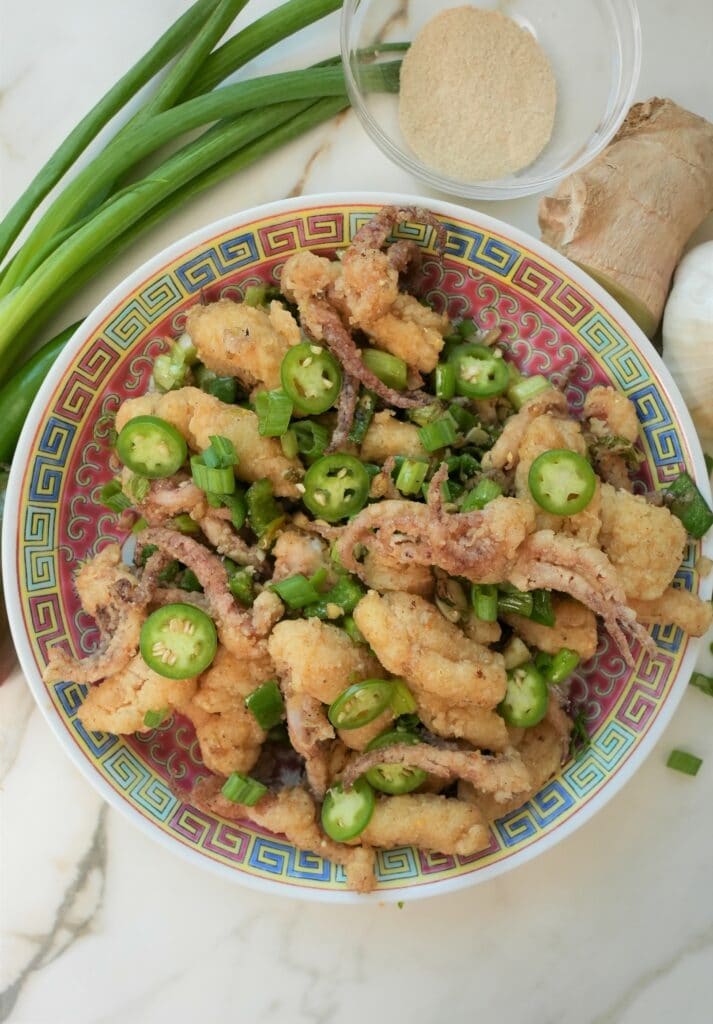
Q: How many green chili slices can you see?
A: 10